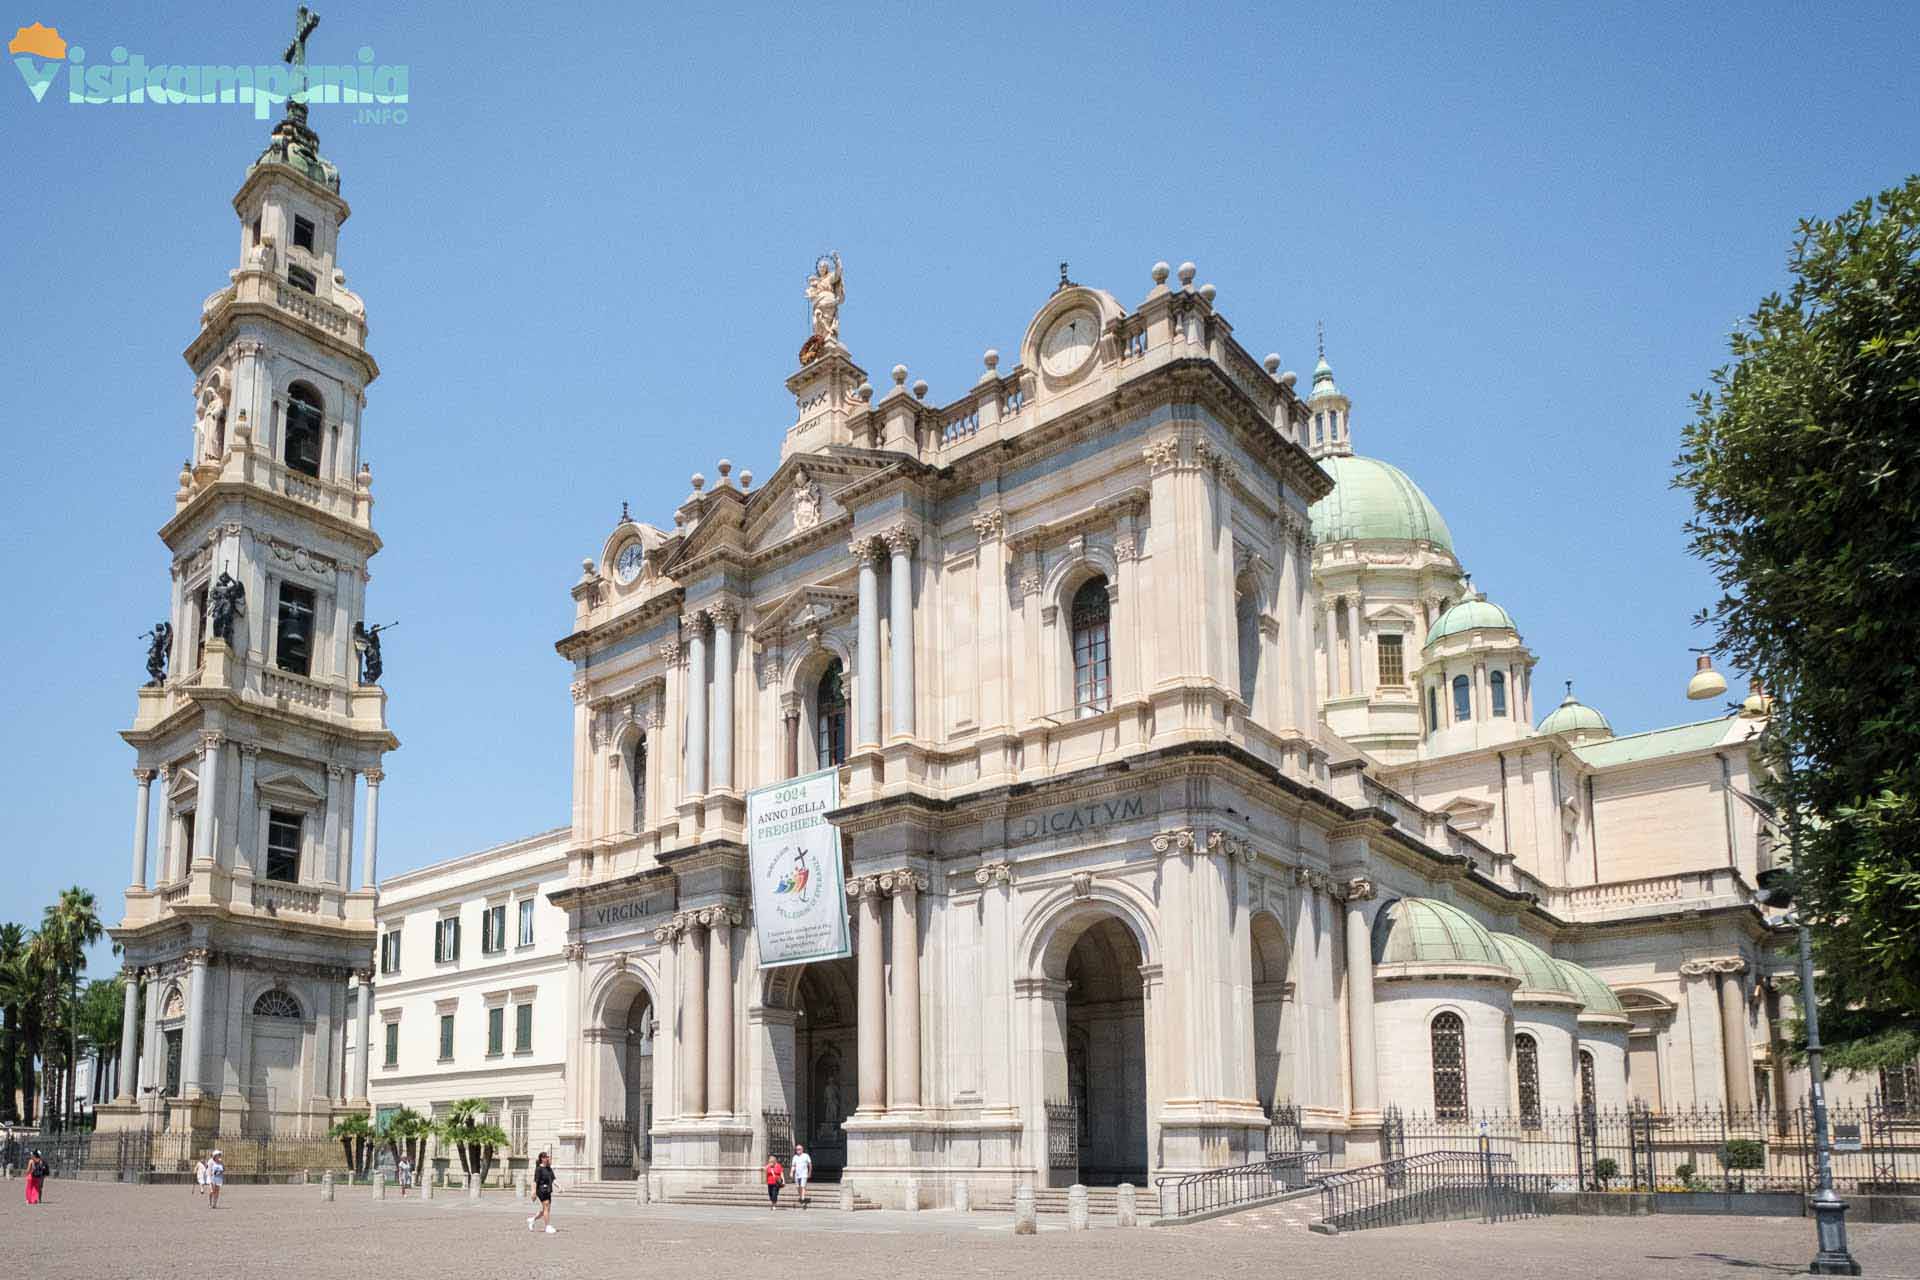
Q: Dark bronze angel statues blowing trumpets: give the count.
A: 3